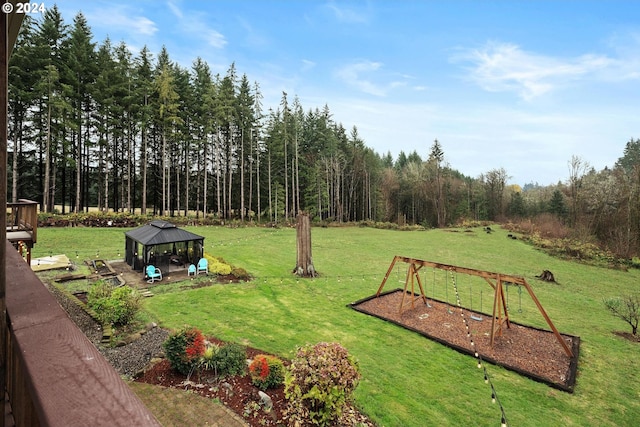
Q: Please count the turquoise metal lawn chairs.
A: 3